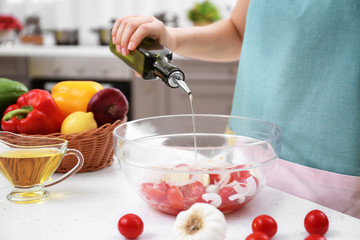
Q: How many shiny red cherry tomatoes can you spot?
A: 5